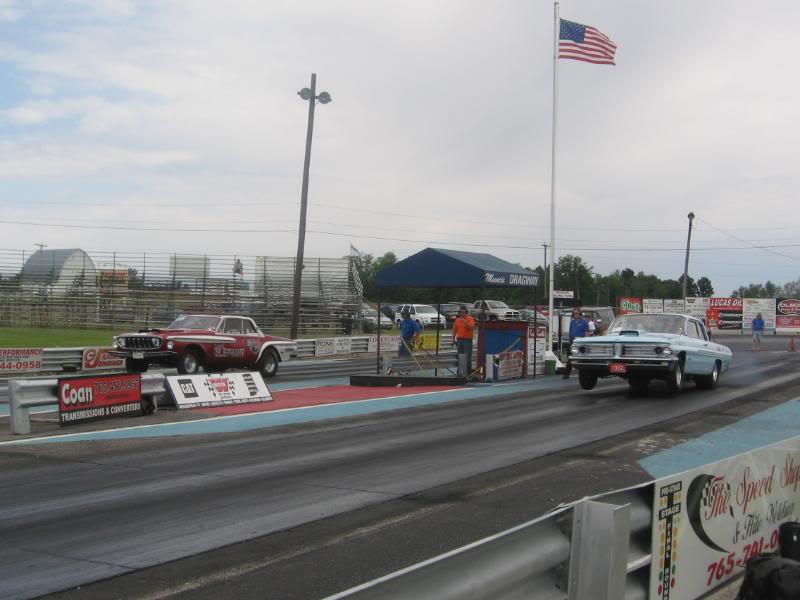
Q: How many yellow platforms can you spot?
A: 0